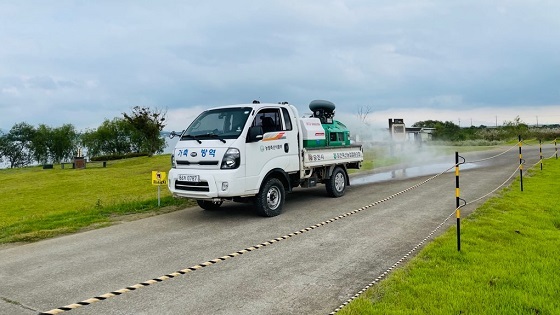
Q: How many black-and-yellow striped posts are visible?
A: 4